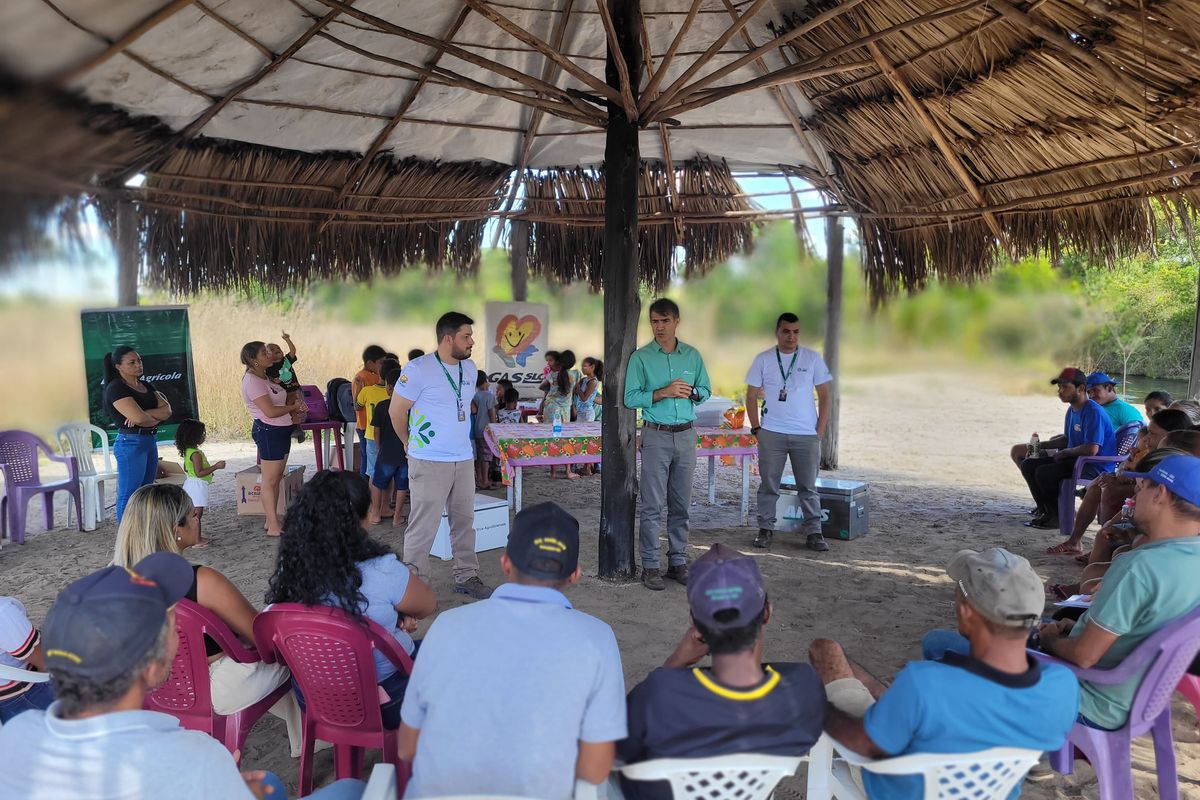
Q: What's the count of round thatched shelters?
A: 1